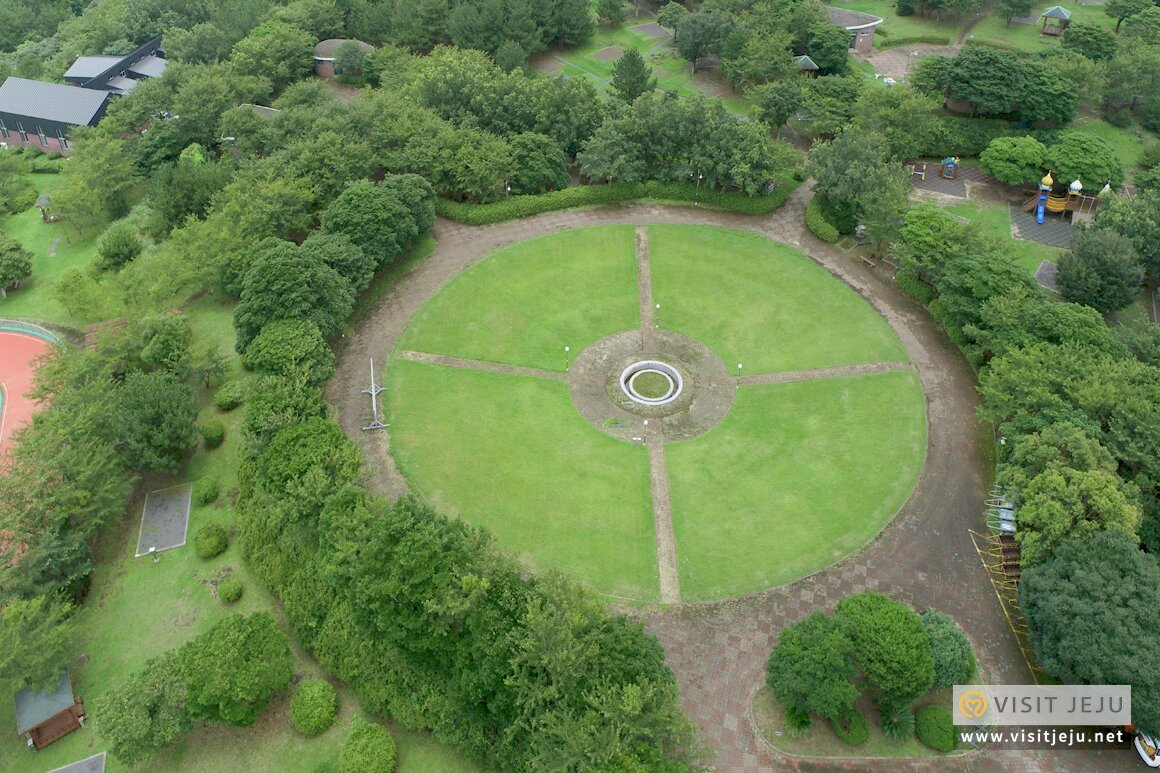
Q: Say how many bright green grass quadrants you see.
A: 4